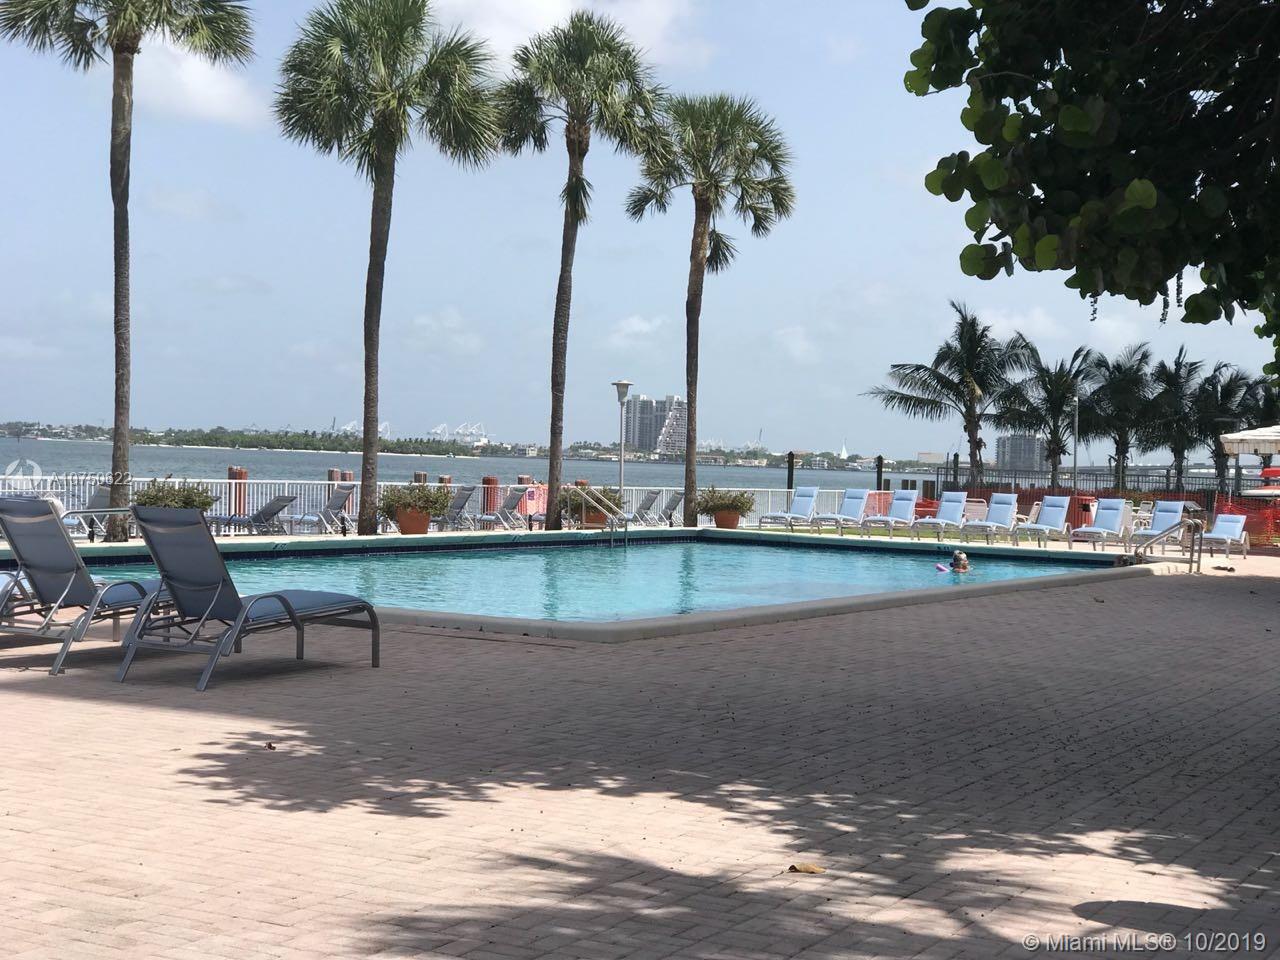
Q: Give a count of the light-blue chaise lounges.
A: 9